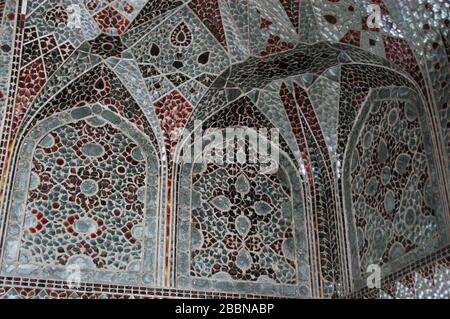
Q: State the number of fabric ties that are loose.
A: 0